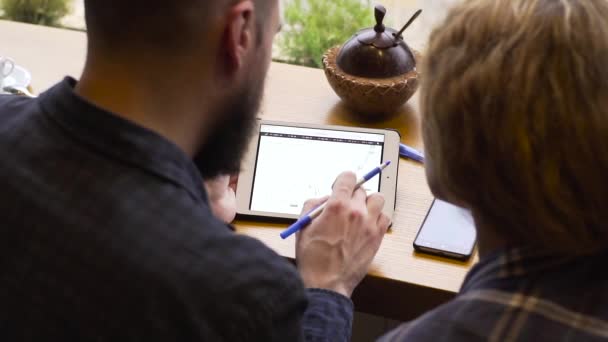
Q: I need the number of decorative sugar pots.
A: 1